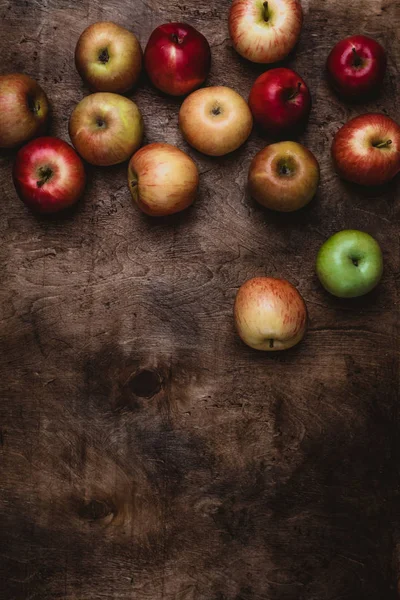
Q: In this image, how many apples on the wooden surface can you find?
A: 14